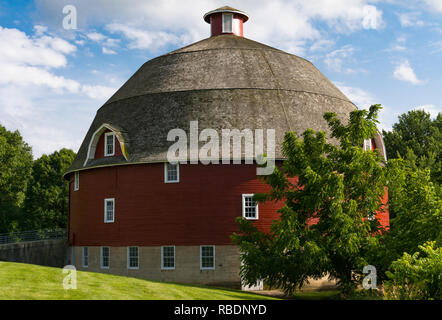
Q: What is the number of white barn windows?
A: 12